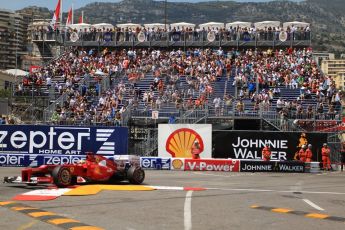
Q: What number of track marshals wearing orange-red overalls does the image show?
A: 5